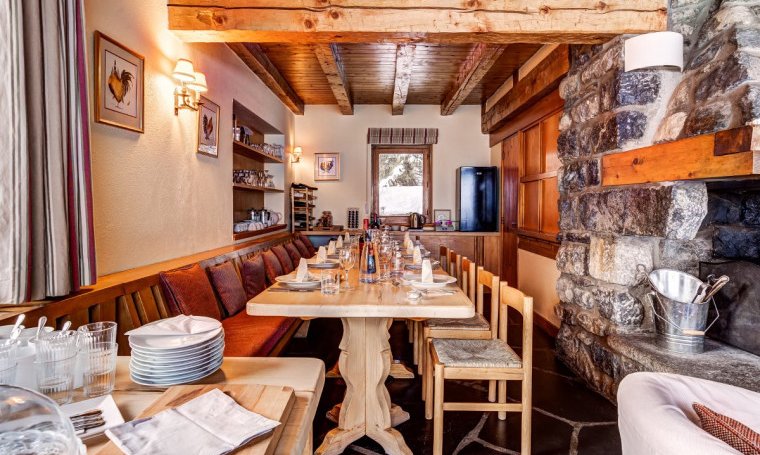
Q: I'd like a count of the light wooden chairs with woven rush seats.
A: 5